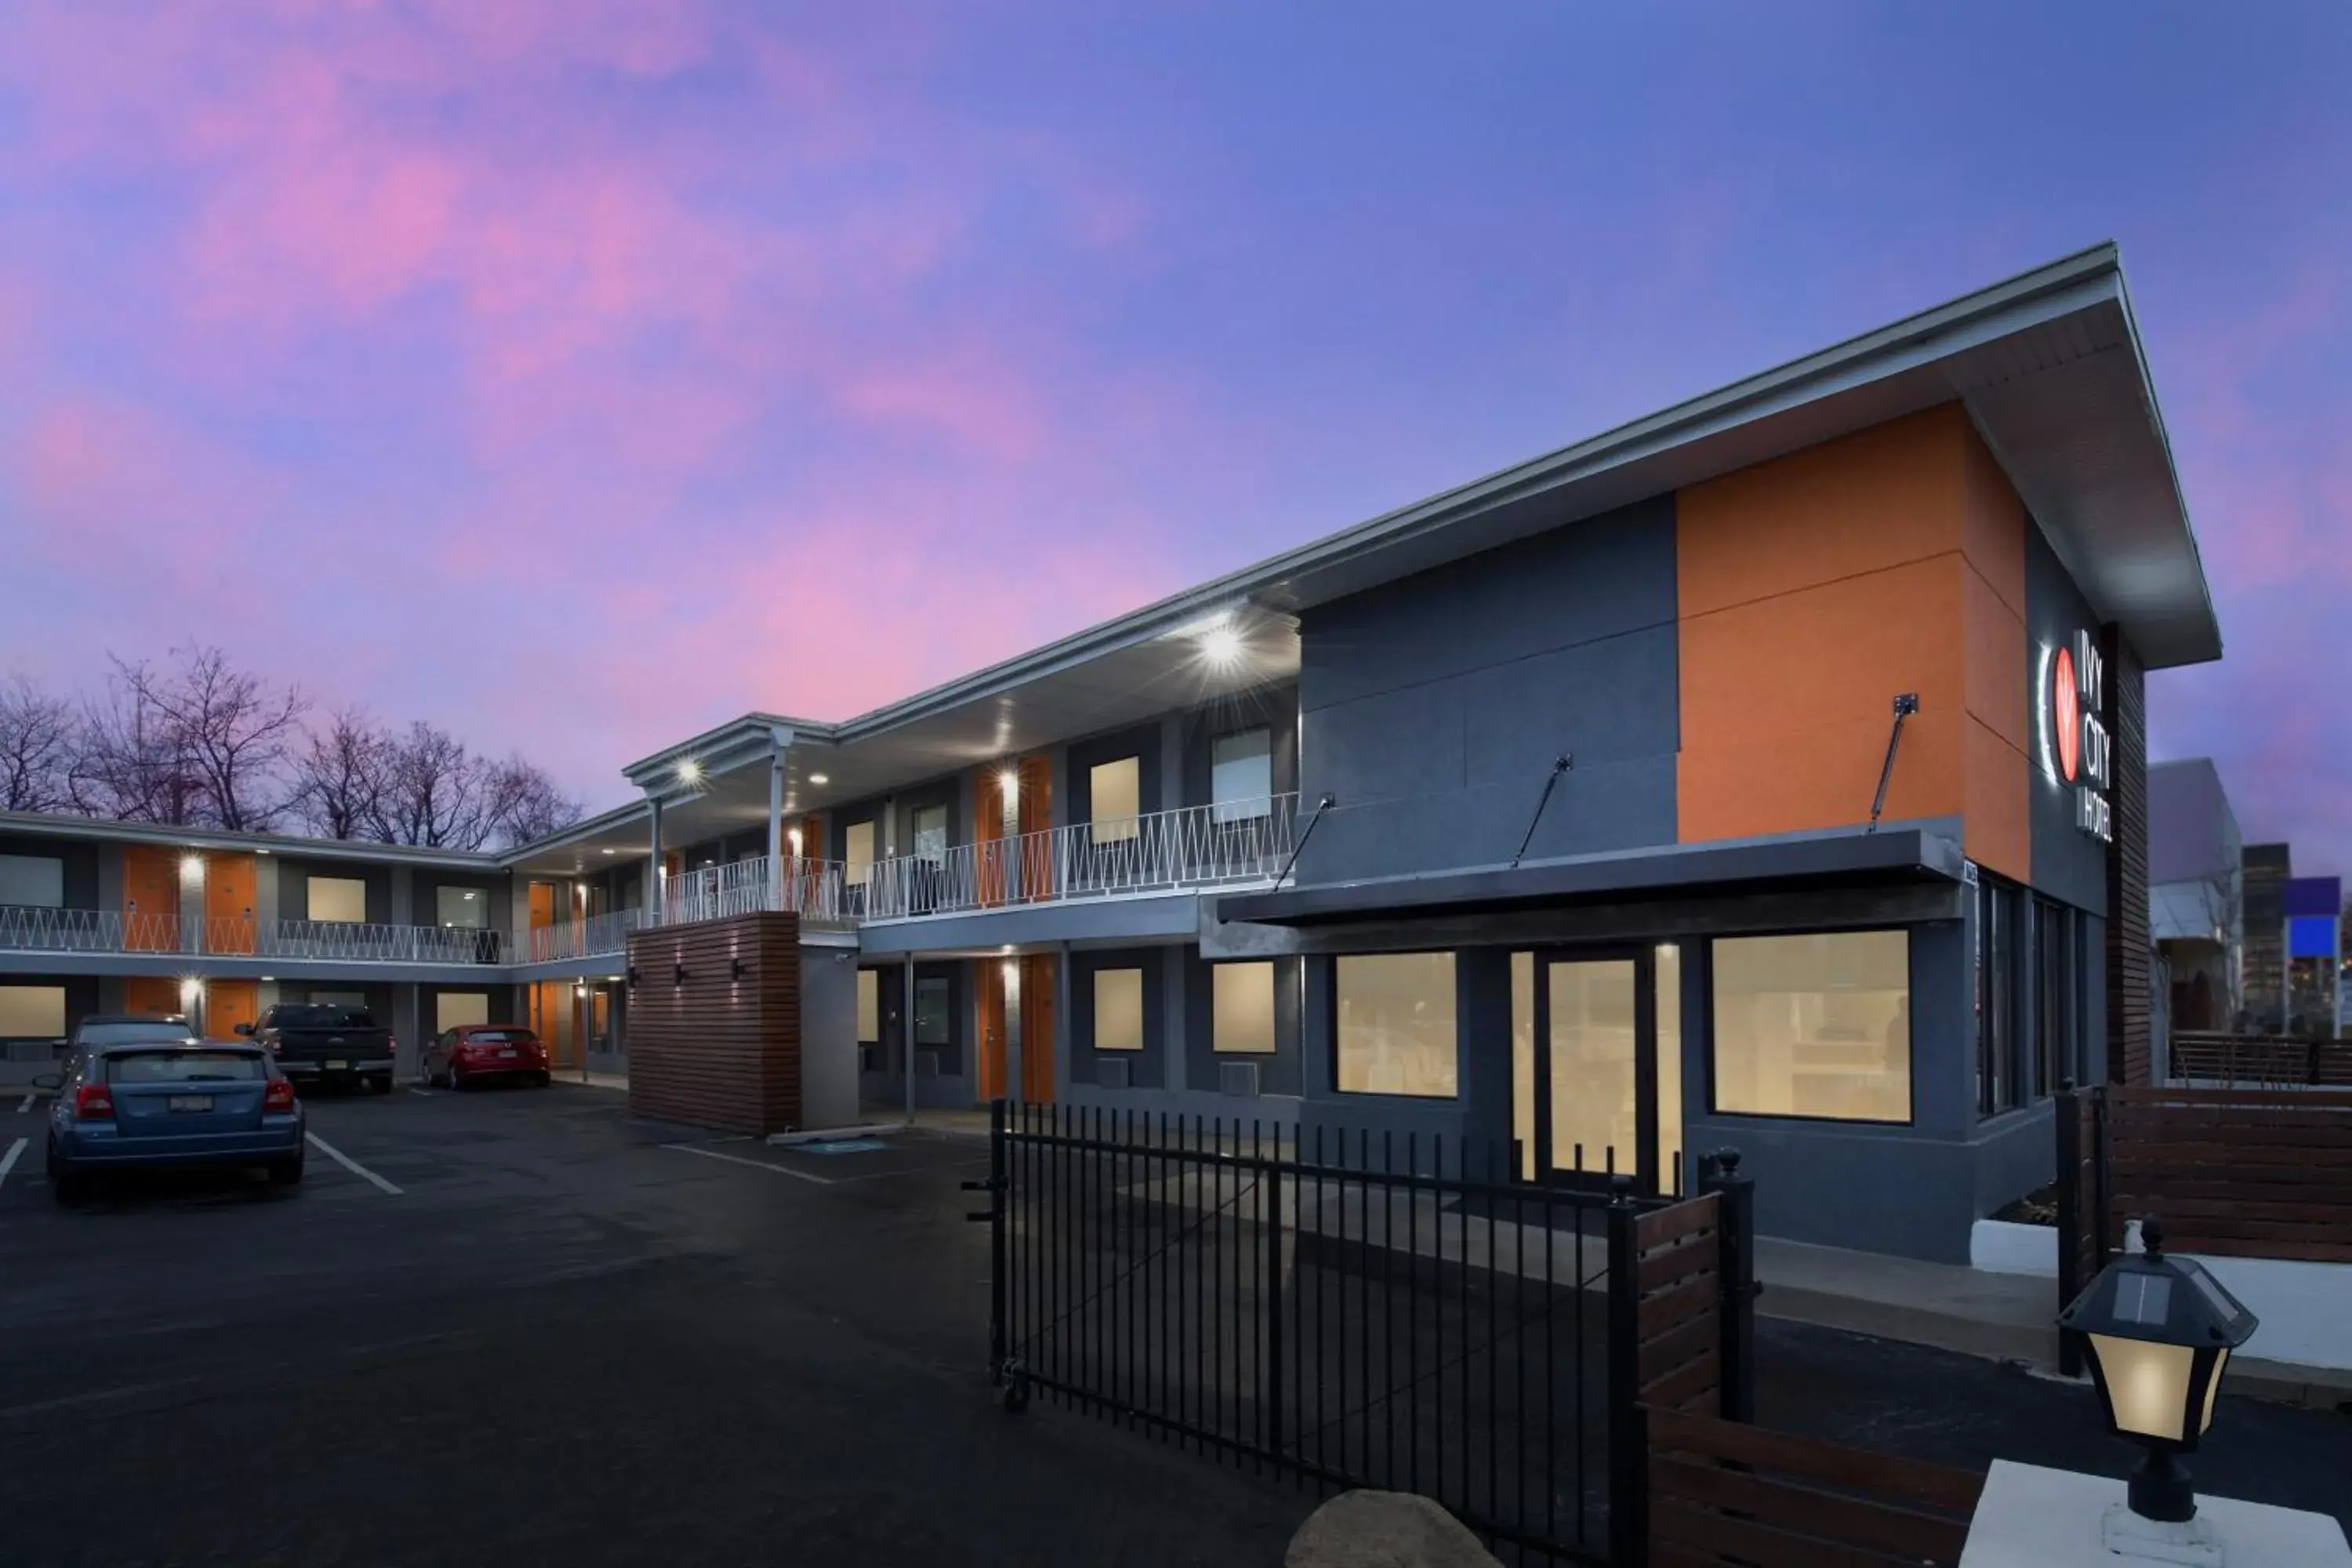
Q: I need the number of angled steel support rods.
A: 3